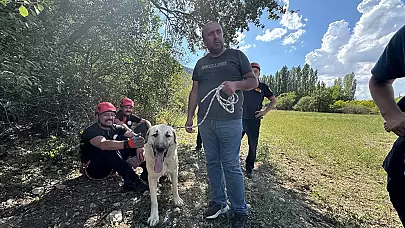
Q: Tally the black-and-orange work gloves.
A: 1